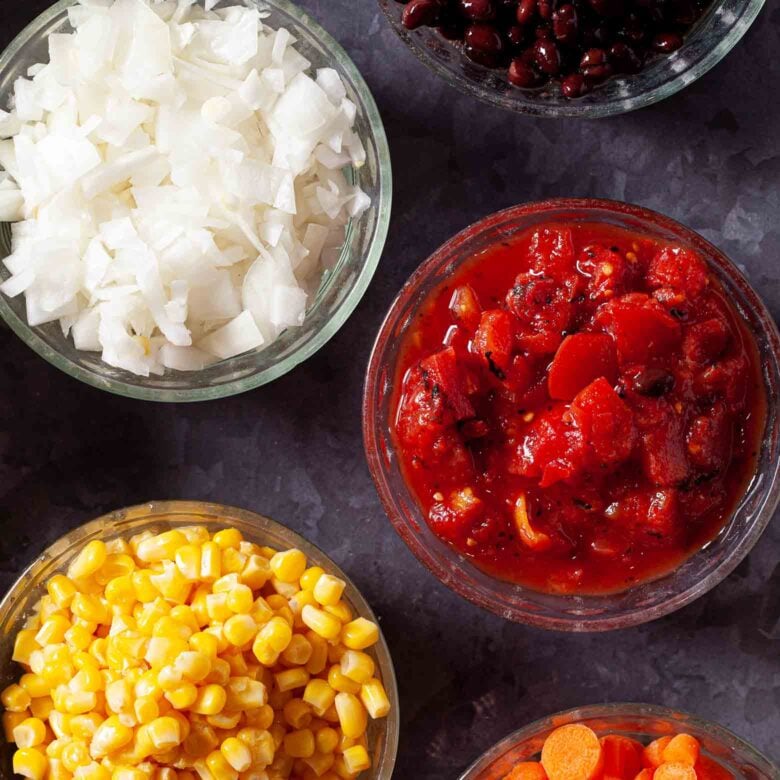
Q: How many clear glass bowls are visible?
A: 5